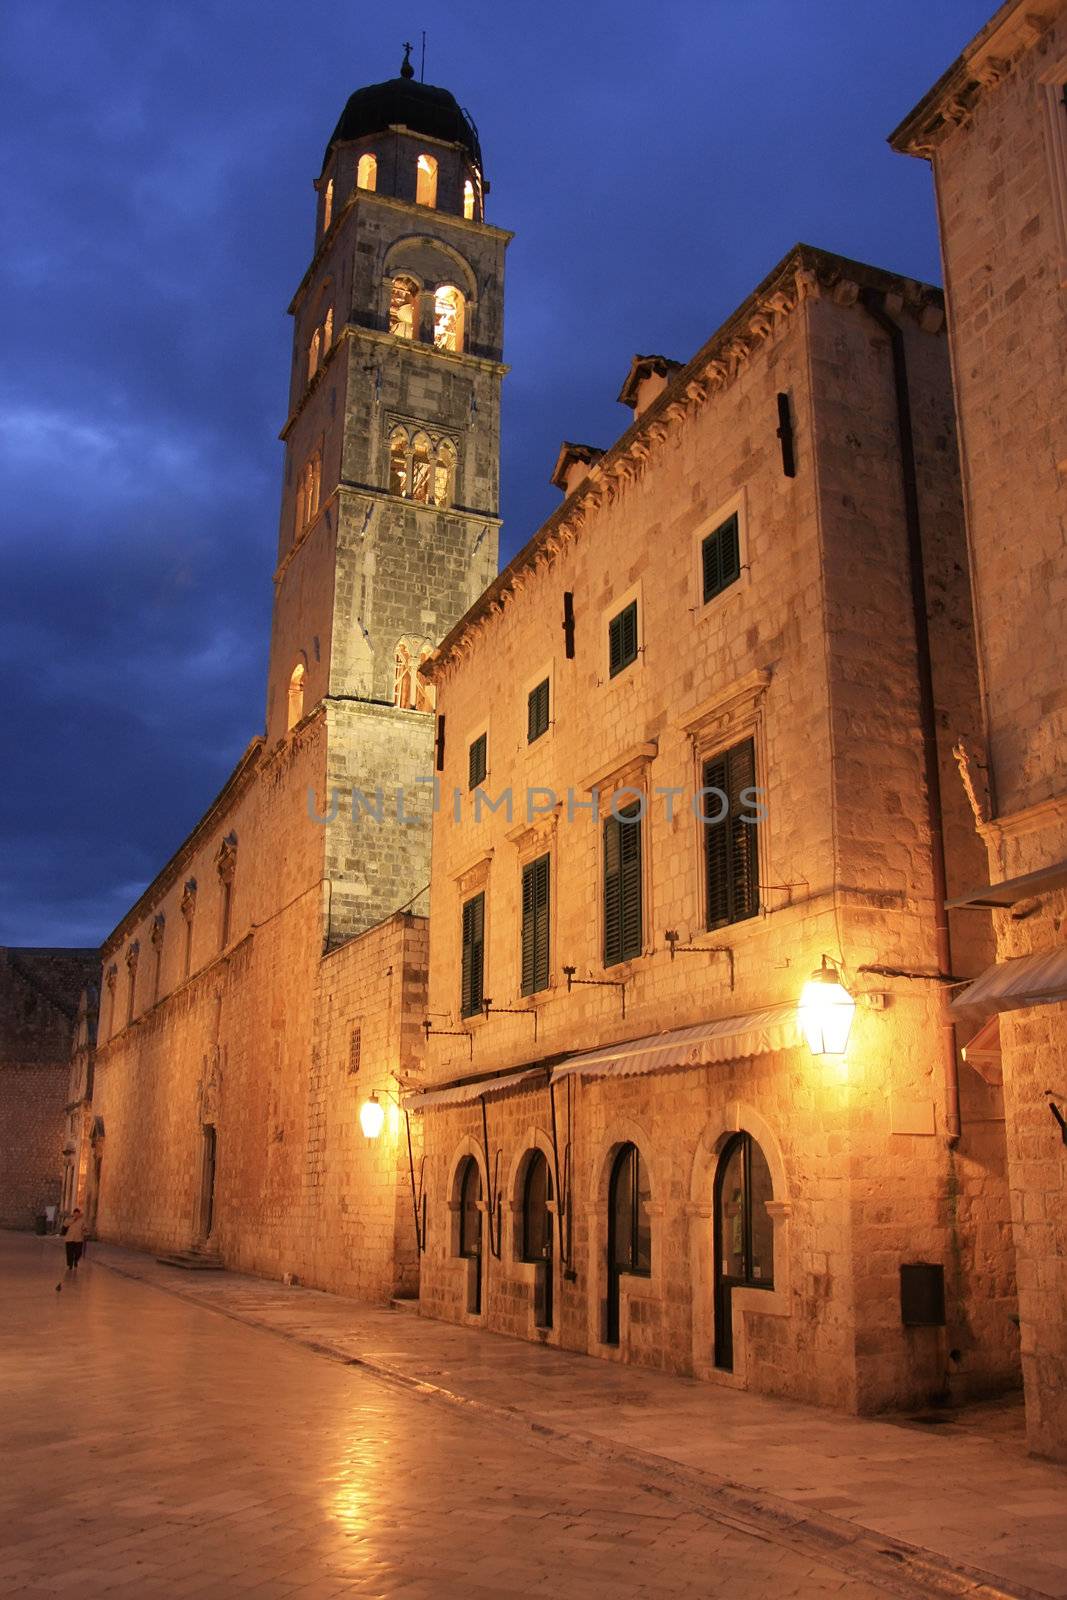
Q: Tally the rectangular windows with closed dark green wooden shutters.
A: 8